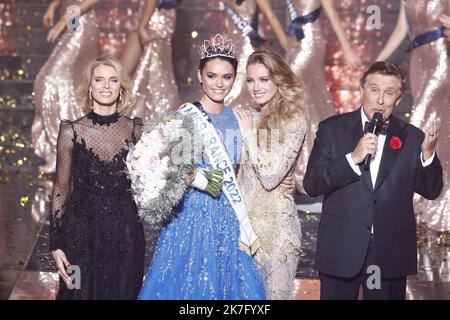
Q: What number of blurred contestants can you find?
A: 5